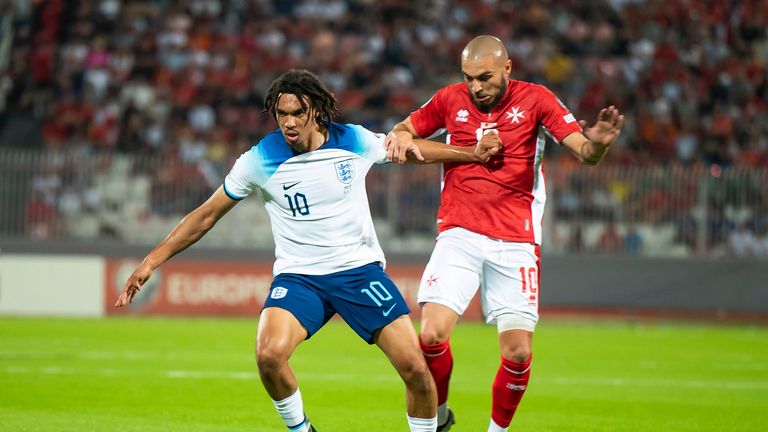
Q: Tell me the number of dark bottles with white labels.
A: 0